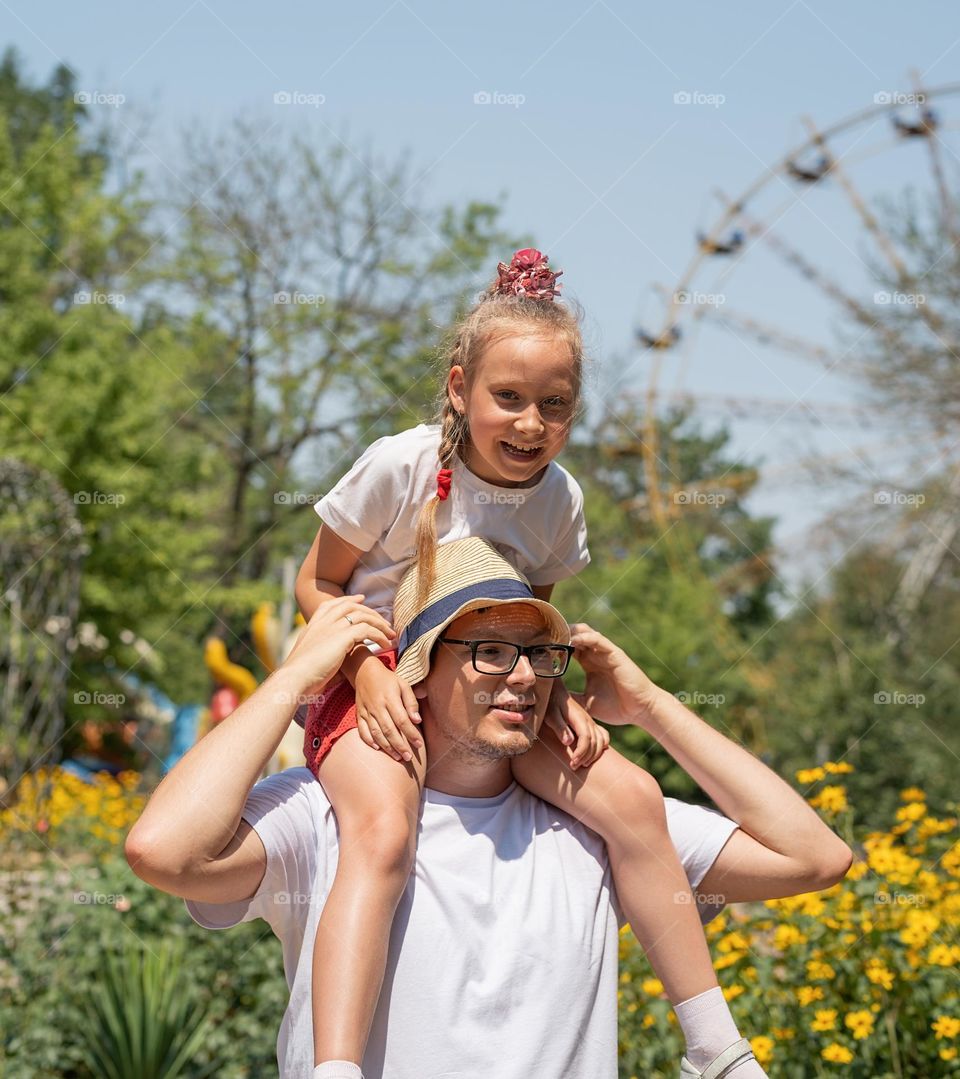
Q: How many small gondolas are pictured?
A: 4